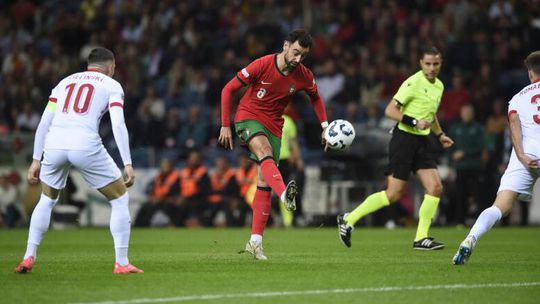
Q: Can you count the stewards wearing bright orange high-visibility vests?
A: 4